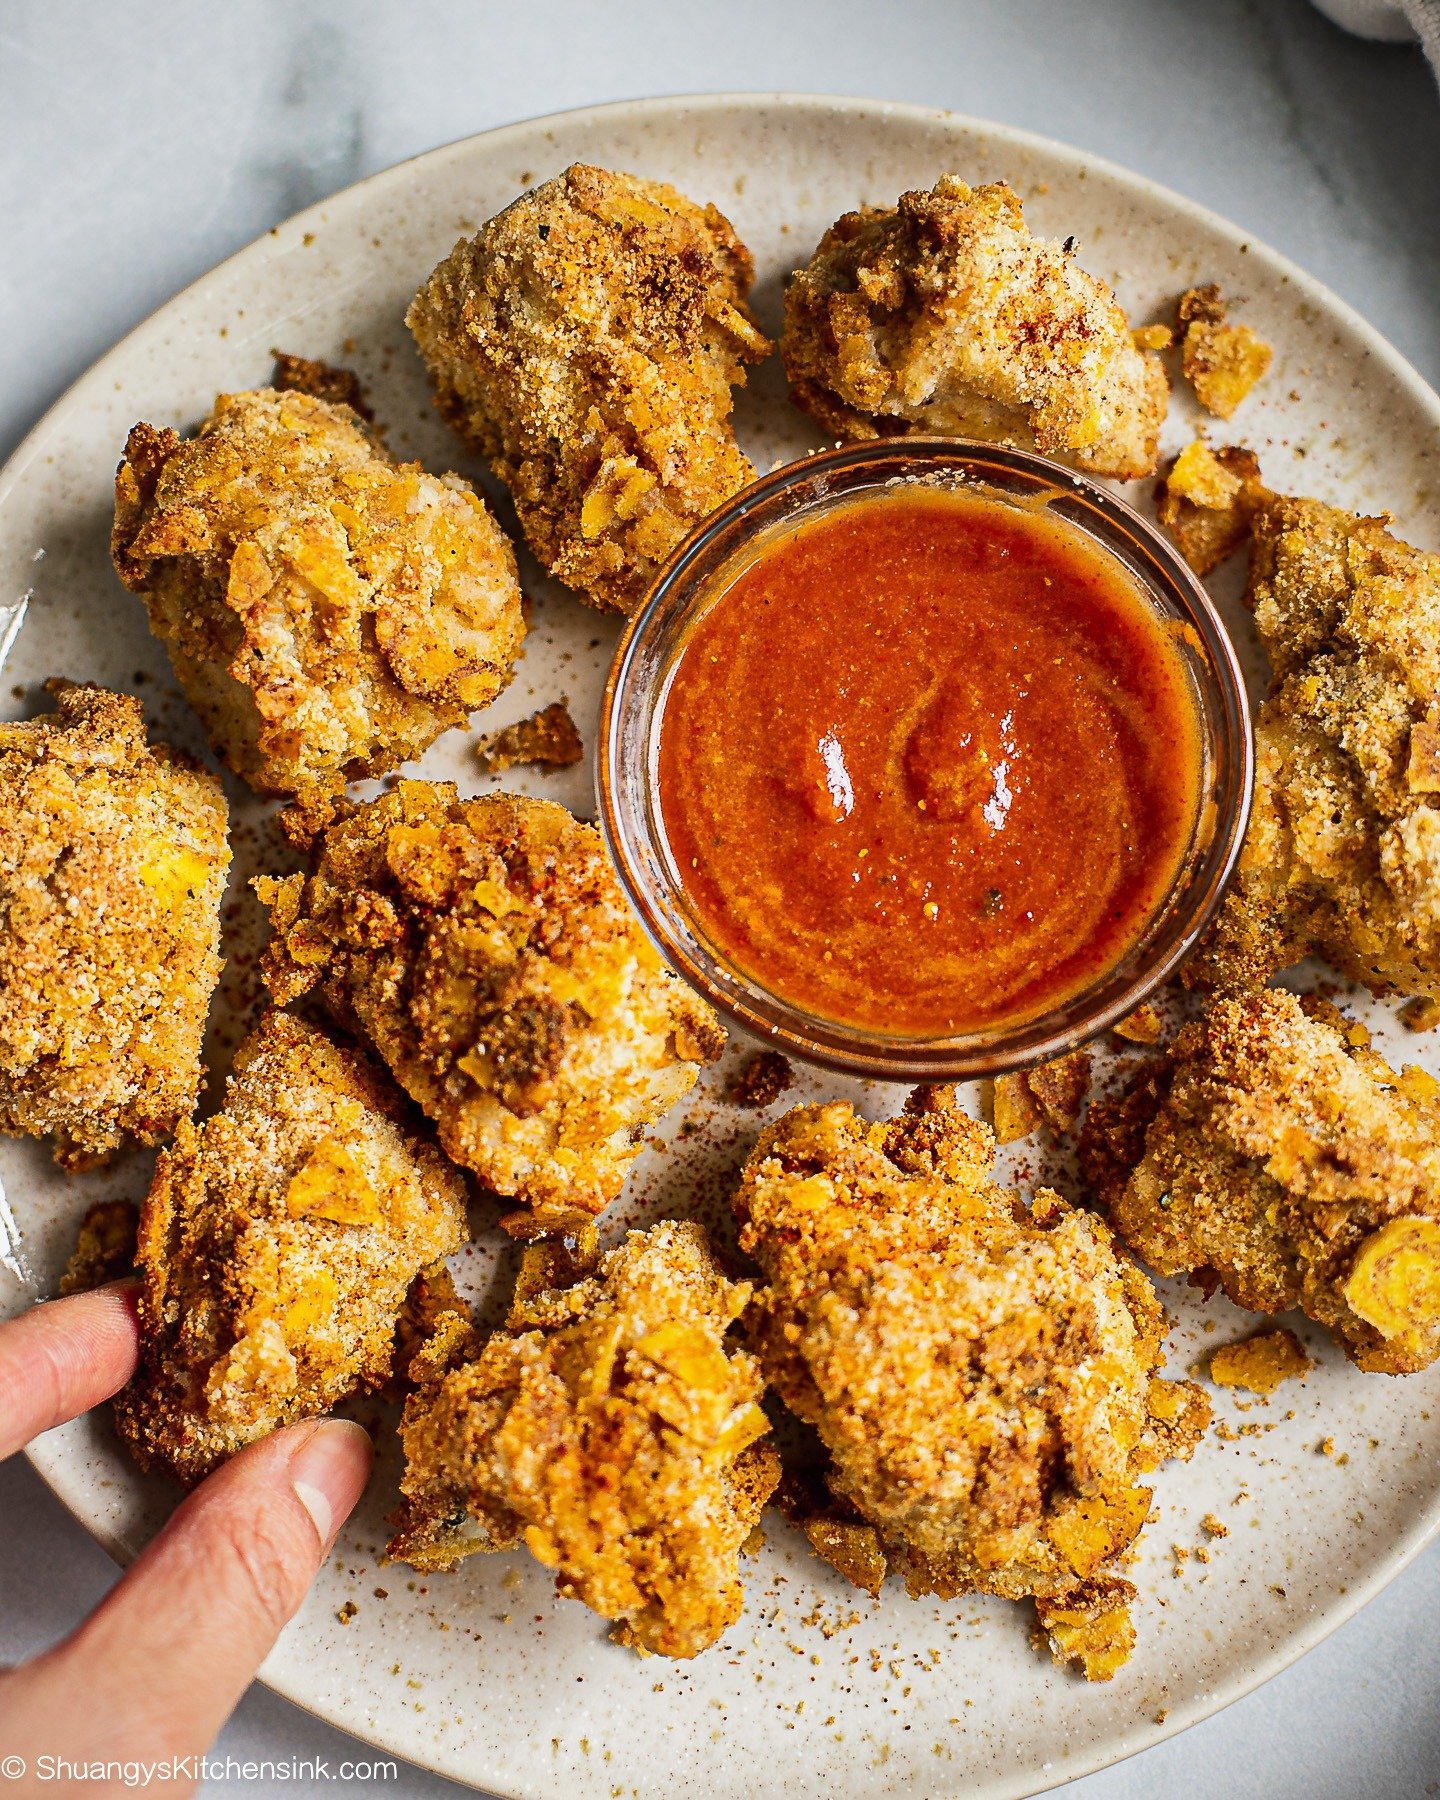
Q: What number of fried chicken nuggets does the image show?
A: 10